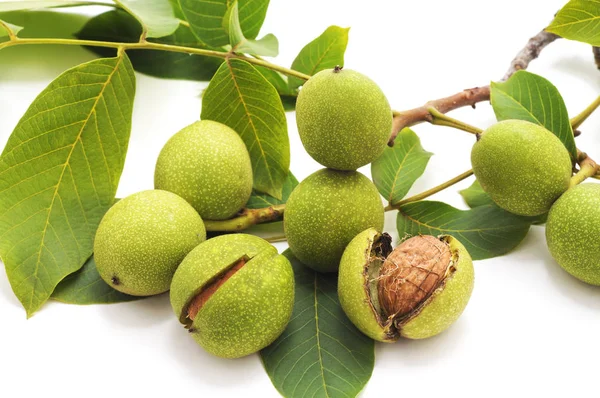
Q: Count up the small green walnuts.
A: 8